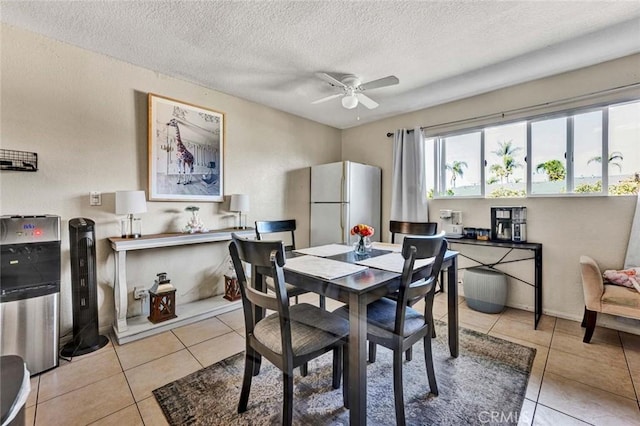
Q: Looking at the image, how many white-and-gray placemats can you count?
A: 4